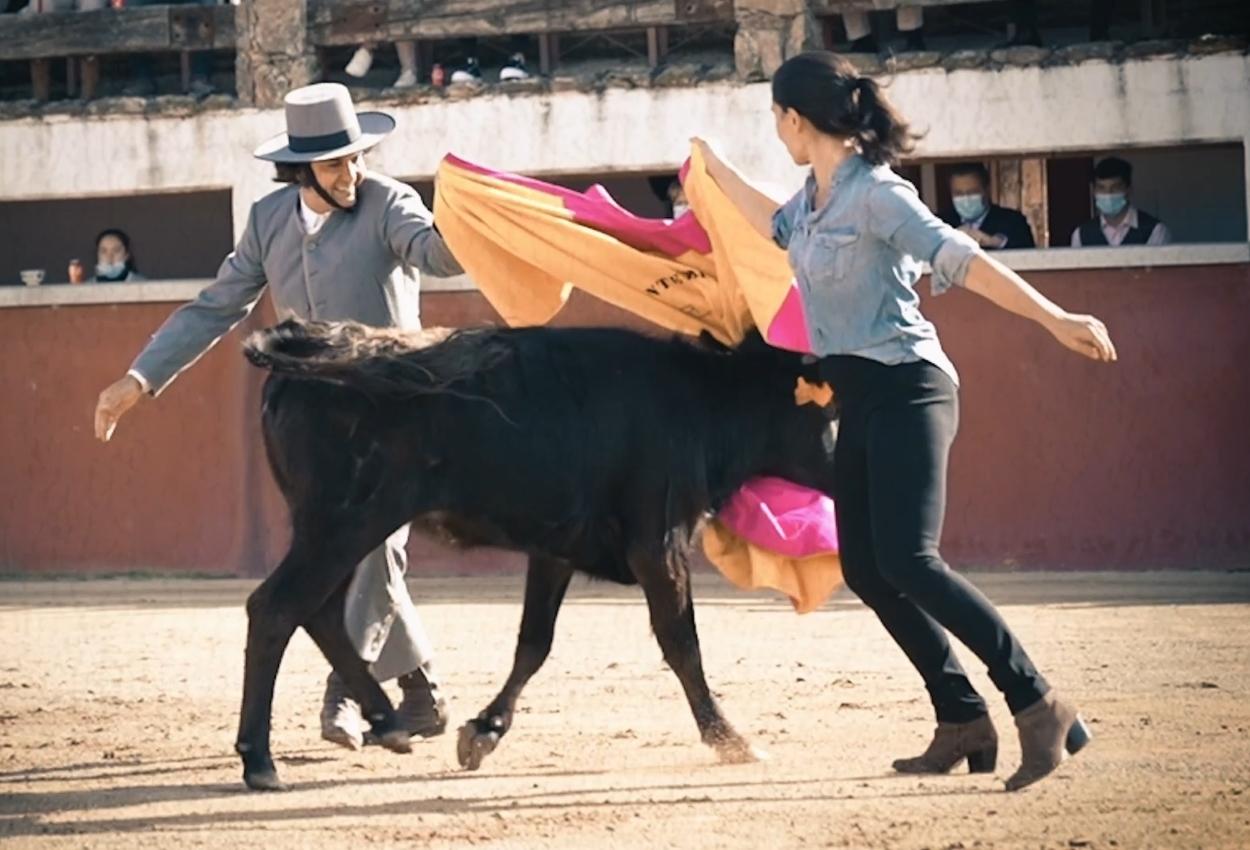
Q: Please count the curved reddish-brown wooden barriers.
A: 1